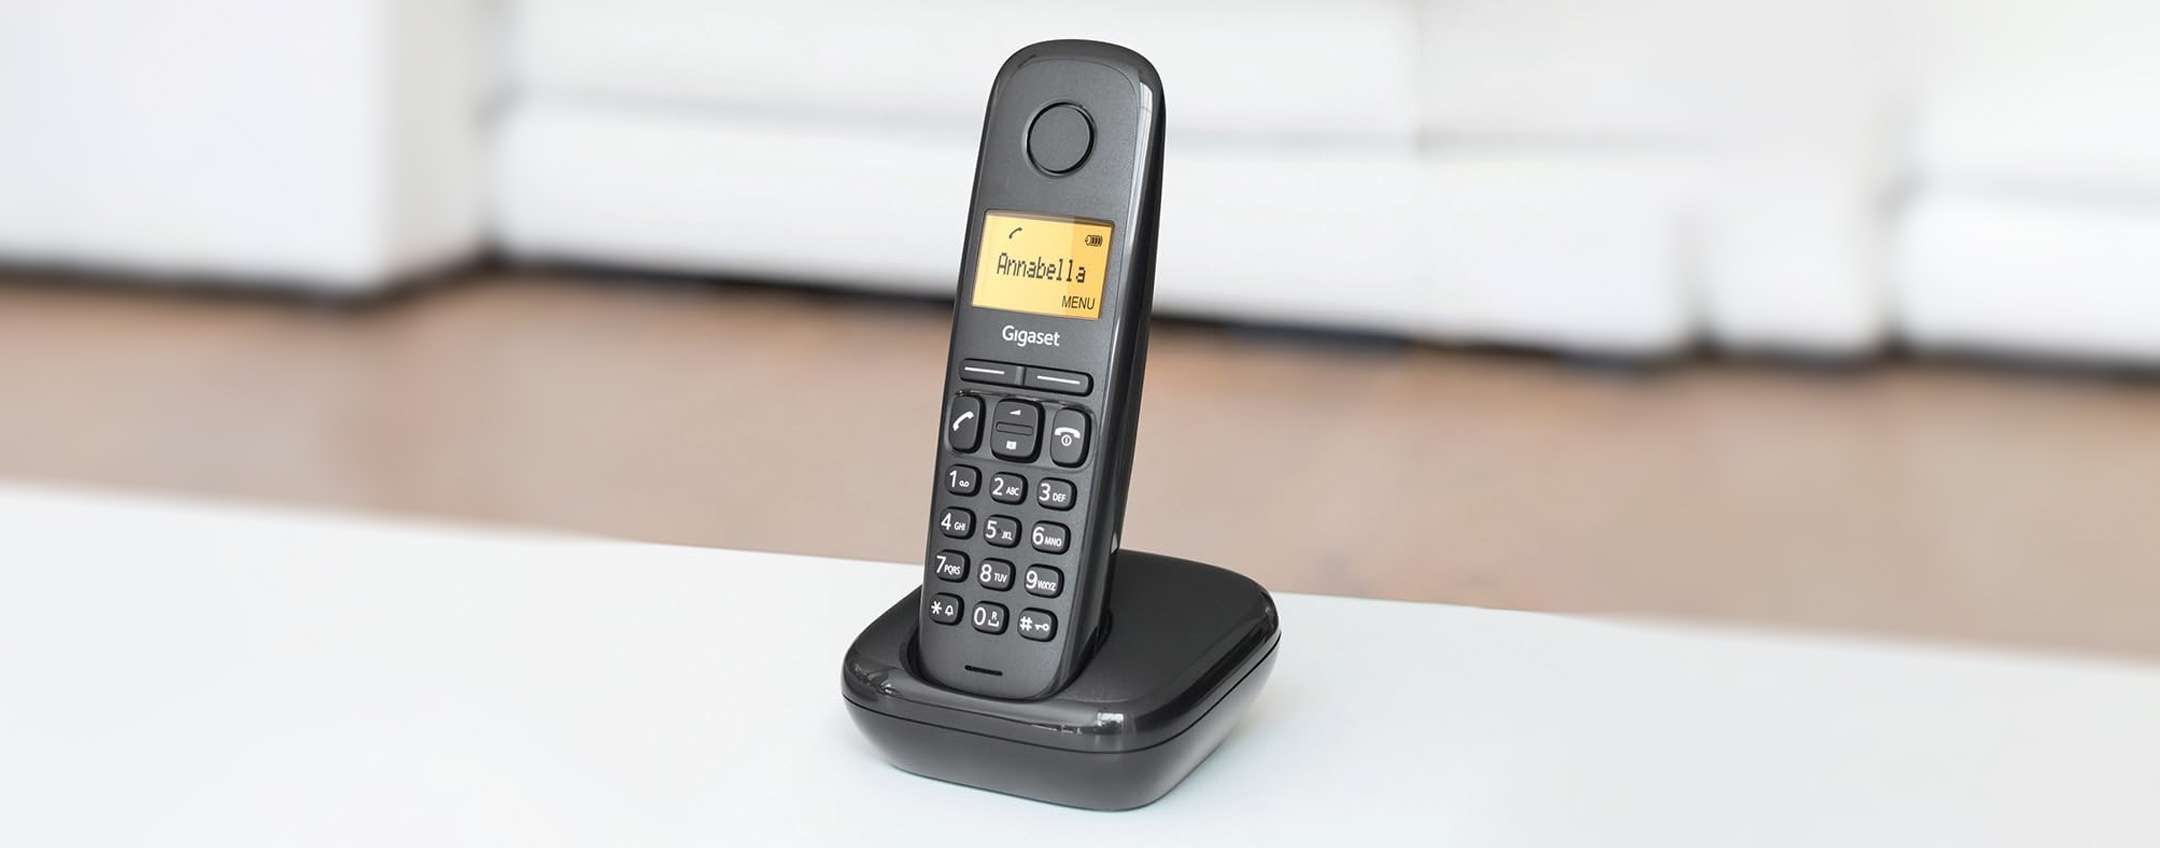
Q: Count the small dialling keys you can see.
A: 12